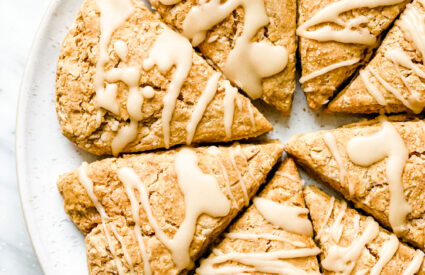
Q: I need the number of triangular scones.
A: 8